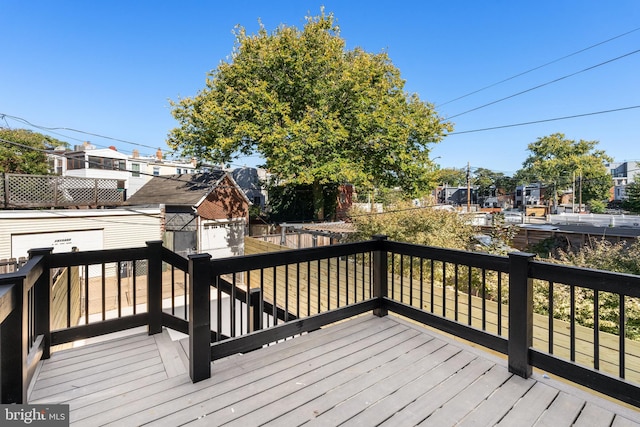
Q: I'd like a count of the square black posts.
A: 7